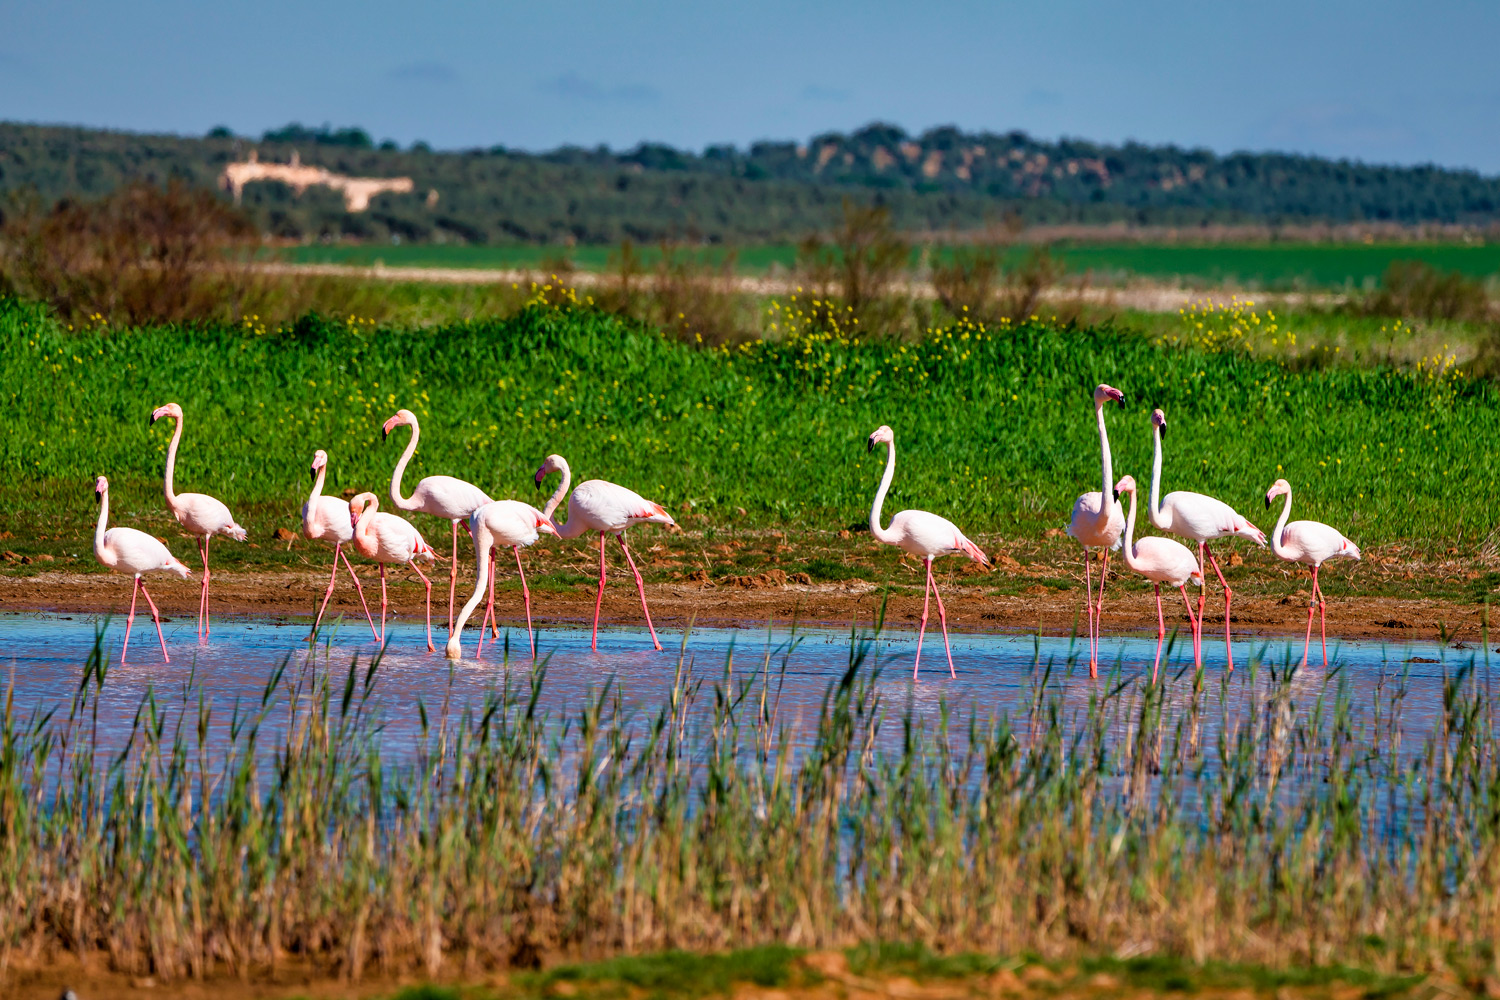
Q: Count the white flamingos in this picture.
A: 12